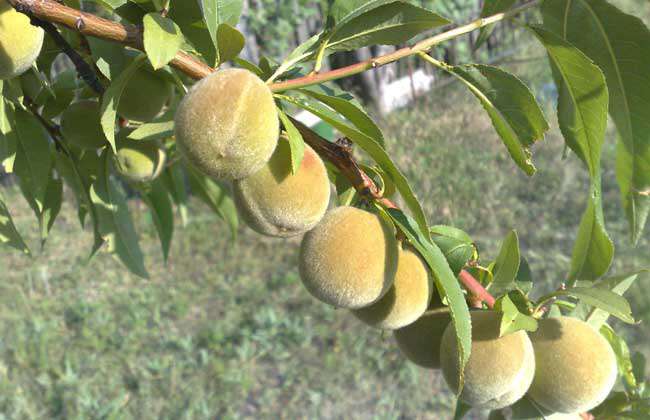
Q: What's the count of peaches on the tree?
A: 11